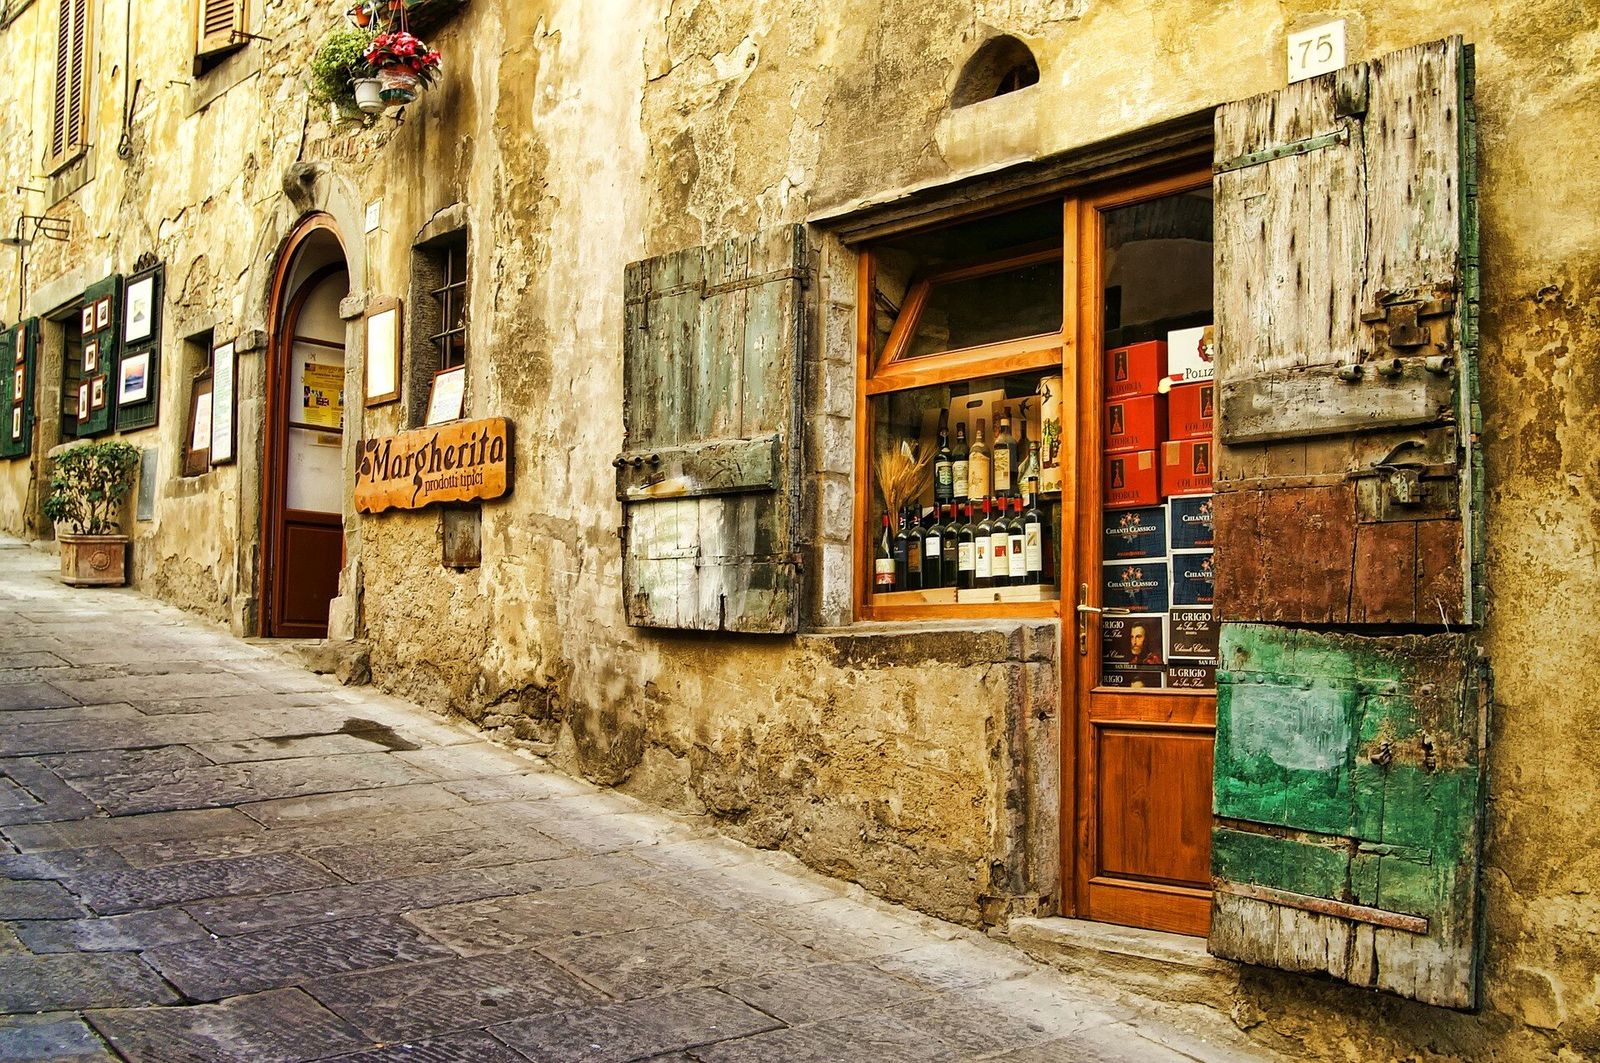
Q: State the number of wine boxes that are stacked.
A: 14